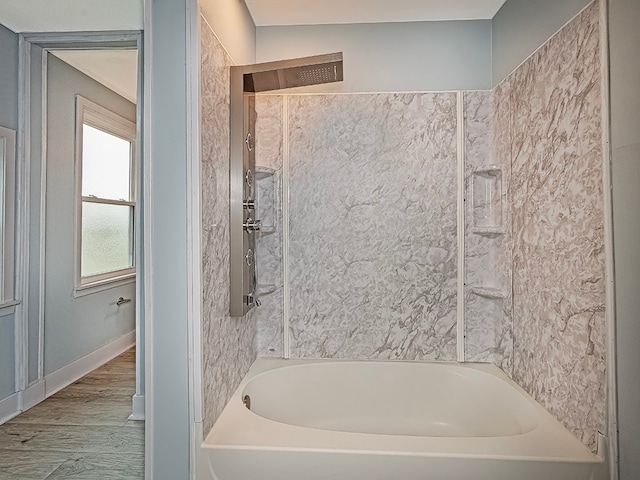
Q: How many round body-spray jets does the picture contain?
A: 3